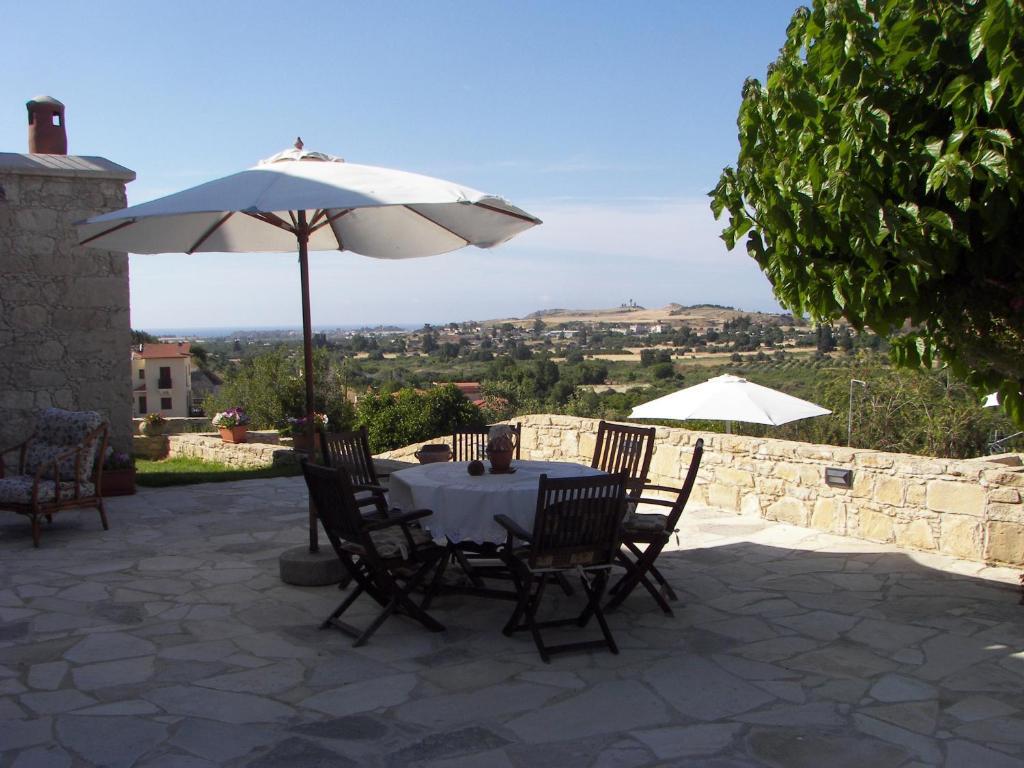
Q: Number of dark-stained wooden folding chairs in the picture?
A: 6